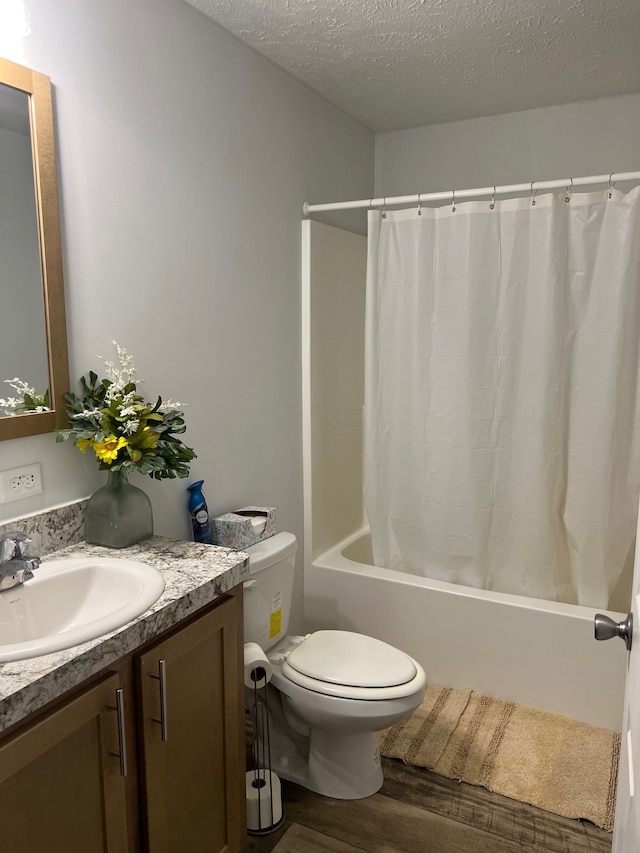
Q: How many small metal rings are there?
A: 8